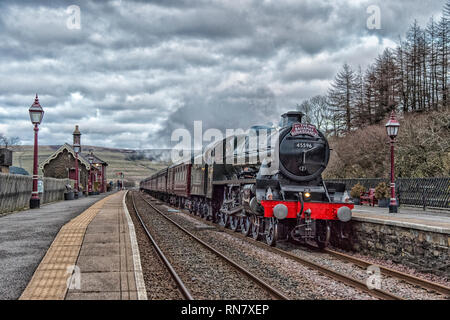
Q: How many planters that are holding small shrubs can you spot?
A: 2